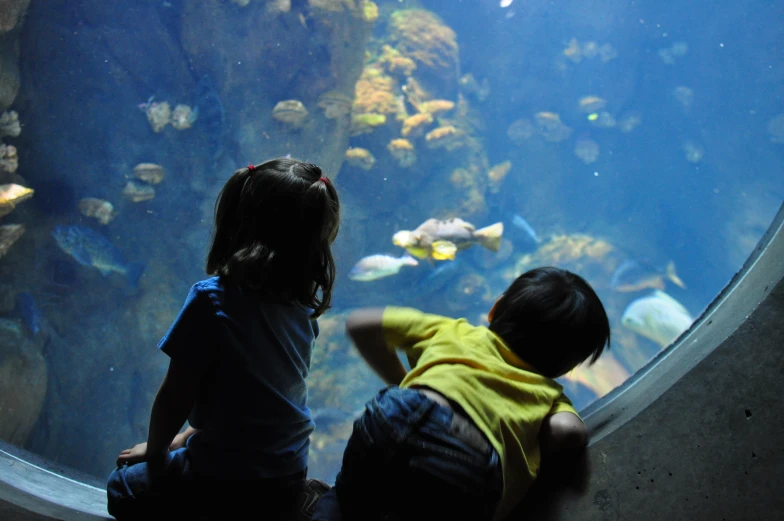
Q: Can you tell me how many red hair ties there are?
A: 2